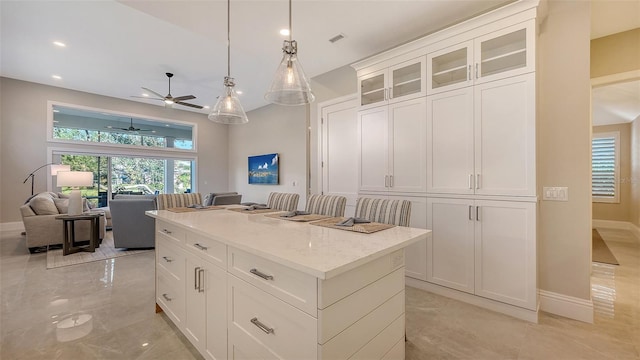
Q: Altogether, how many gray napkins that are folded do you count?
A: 4